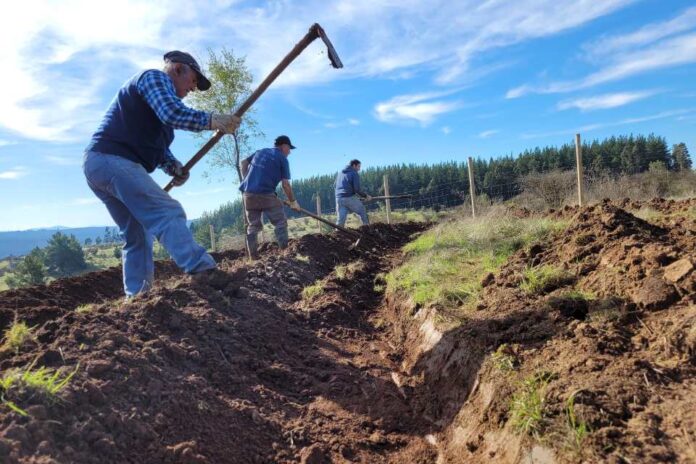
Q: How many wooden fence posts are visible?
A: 5